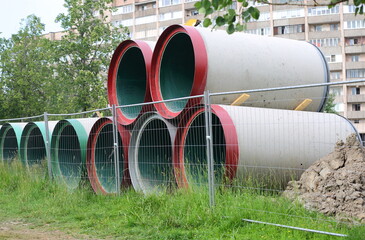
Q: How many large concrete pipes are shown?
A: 8